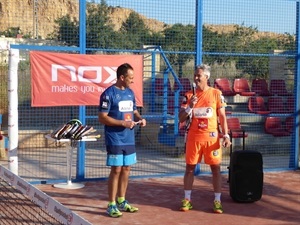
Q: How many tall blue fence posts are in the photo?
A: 3